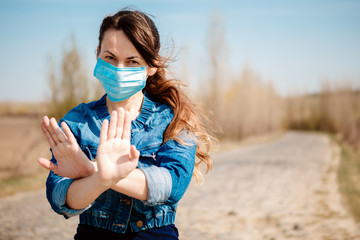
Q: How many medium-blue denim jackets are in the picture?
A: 1